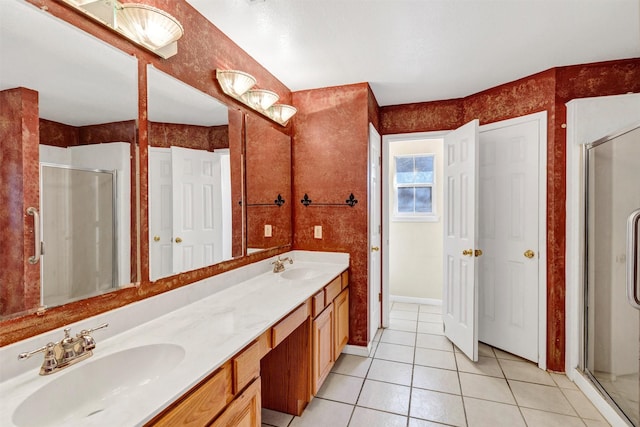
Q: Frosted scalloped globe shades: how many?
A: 4